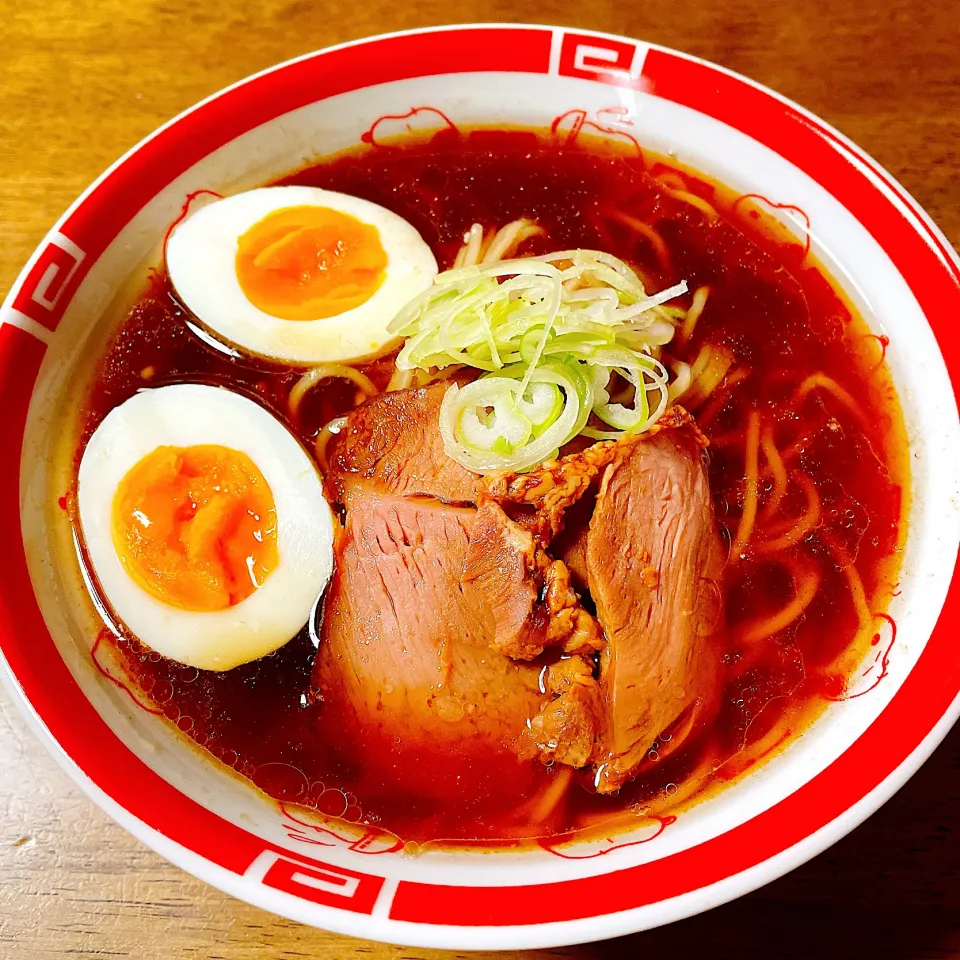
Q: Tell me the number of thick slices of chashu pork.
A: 3